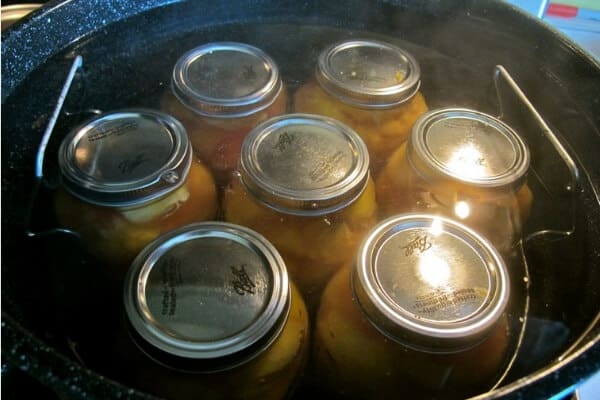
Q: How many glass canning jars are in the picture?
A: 7